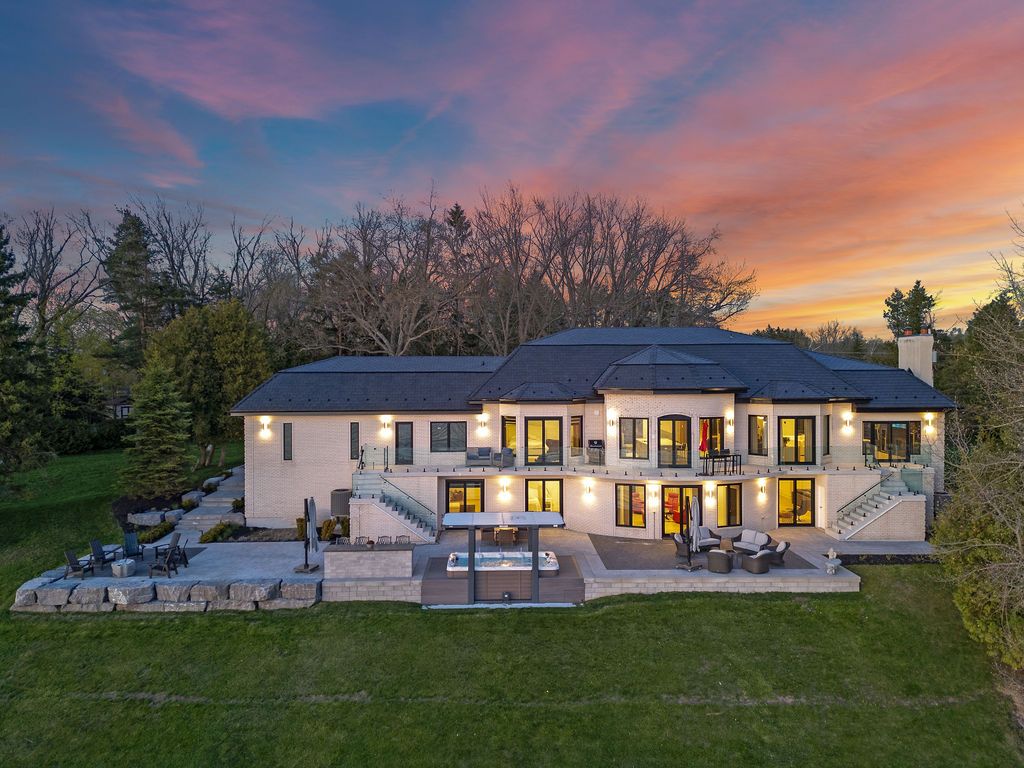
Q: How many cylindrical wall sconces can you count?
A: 12